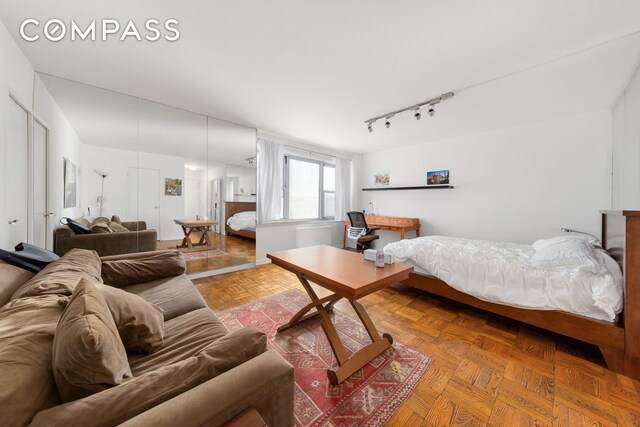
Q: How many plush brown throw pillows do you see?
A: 2